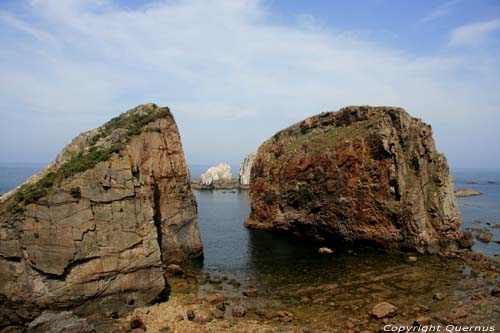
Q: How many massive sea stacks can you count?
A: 2